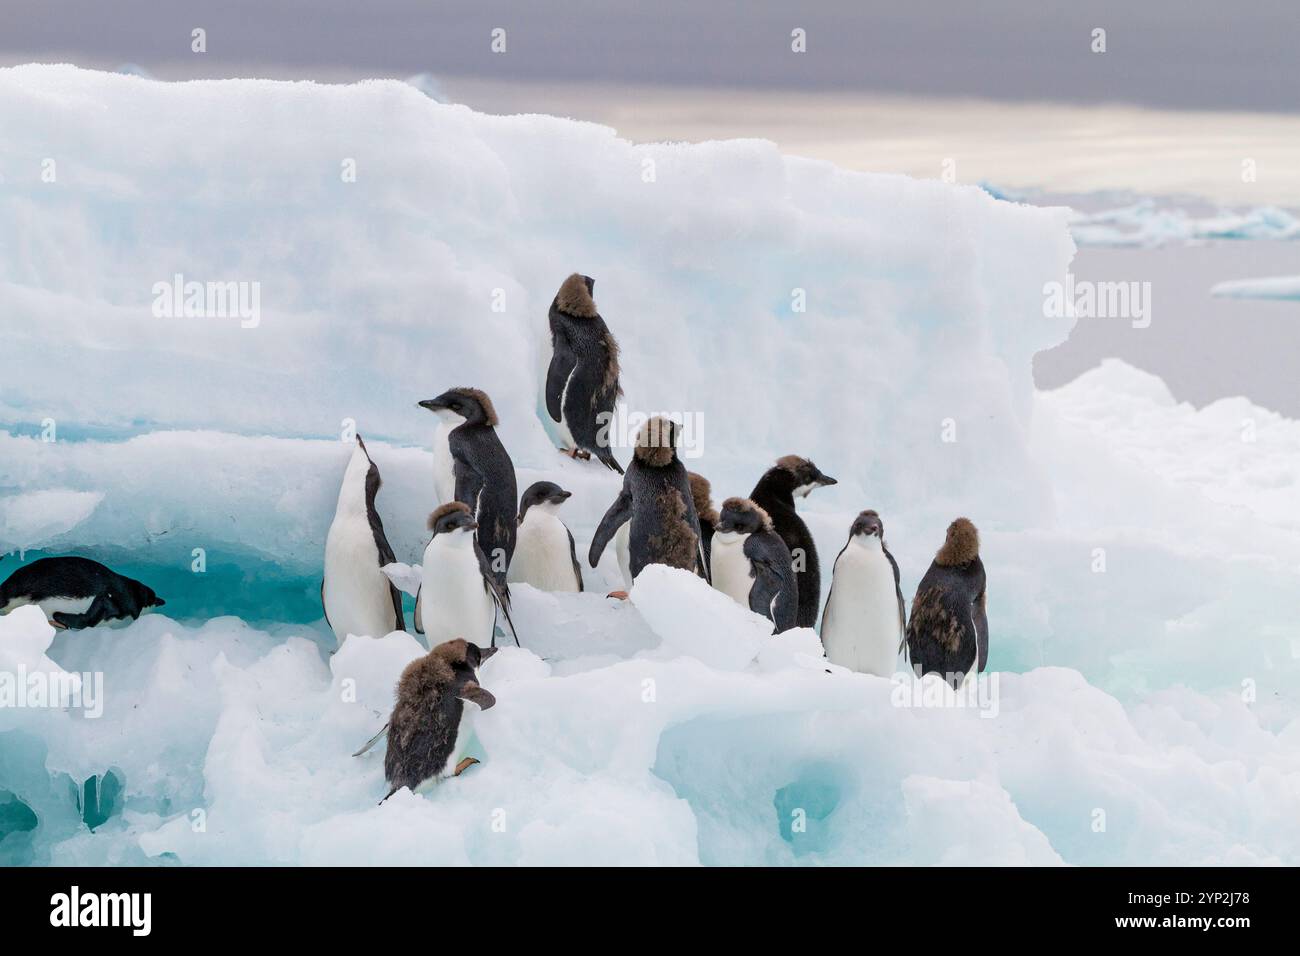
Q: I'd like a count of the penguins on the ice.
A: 13